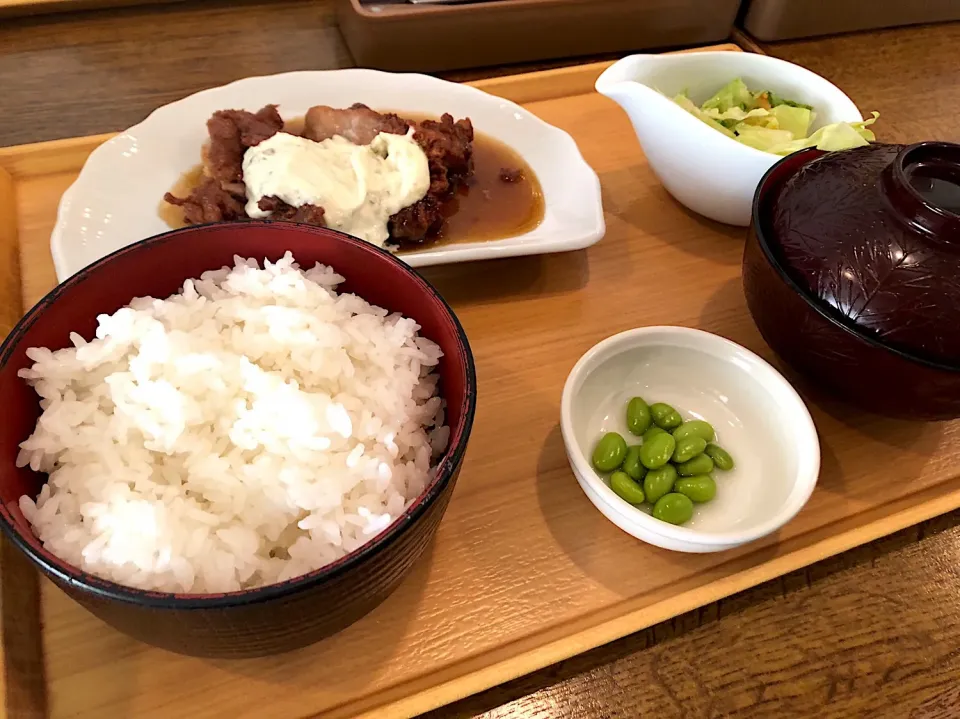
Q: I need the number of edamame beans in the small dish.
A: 14